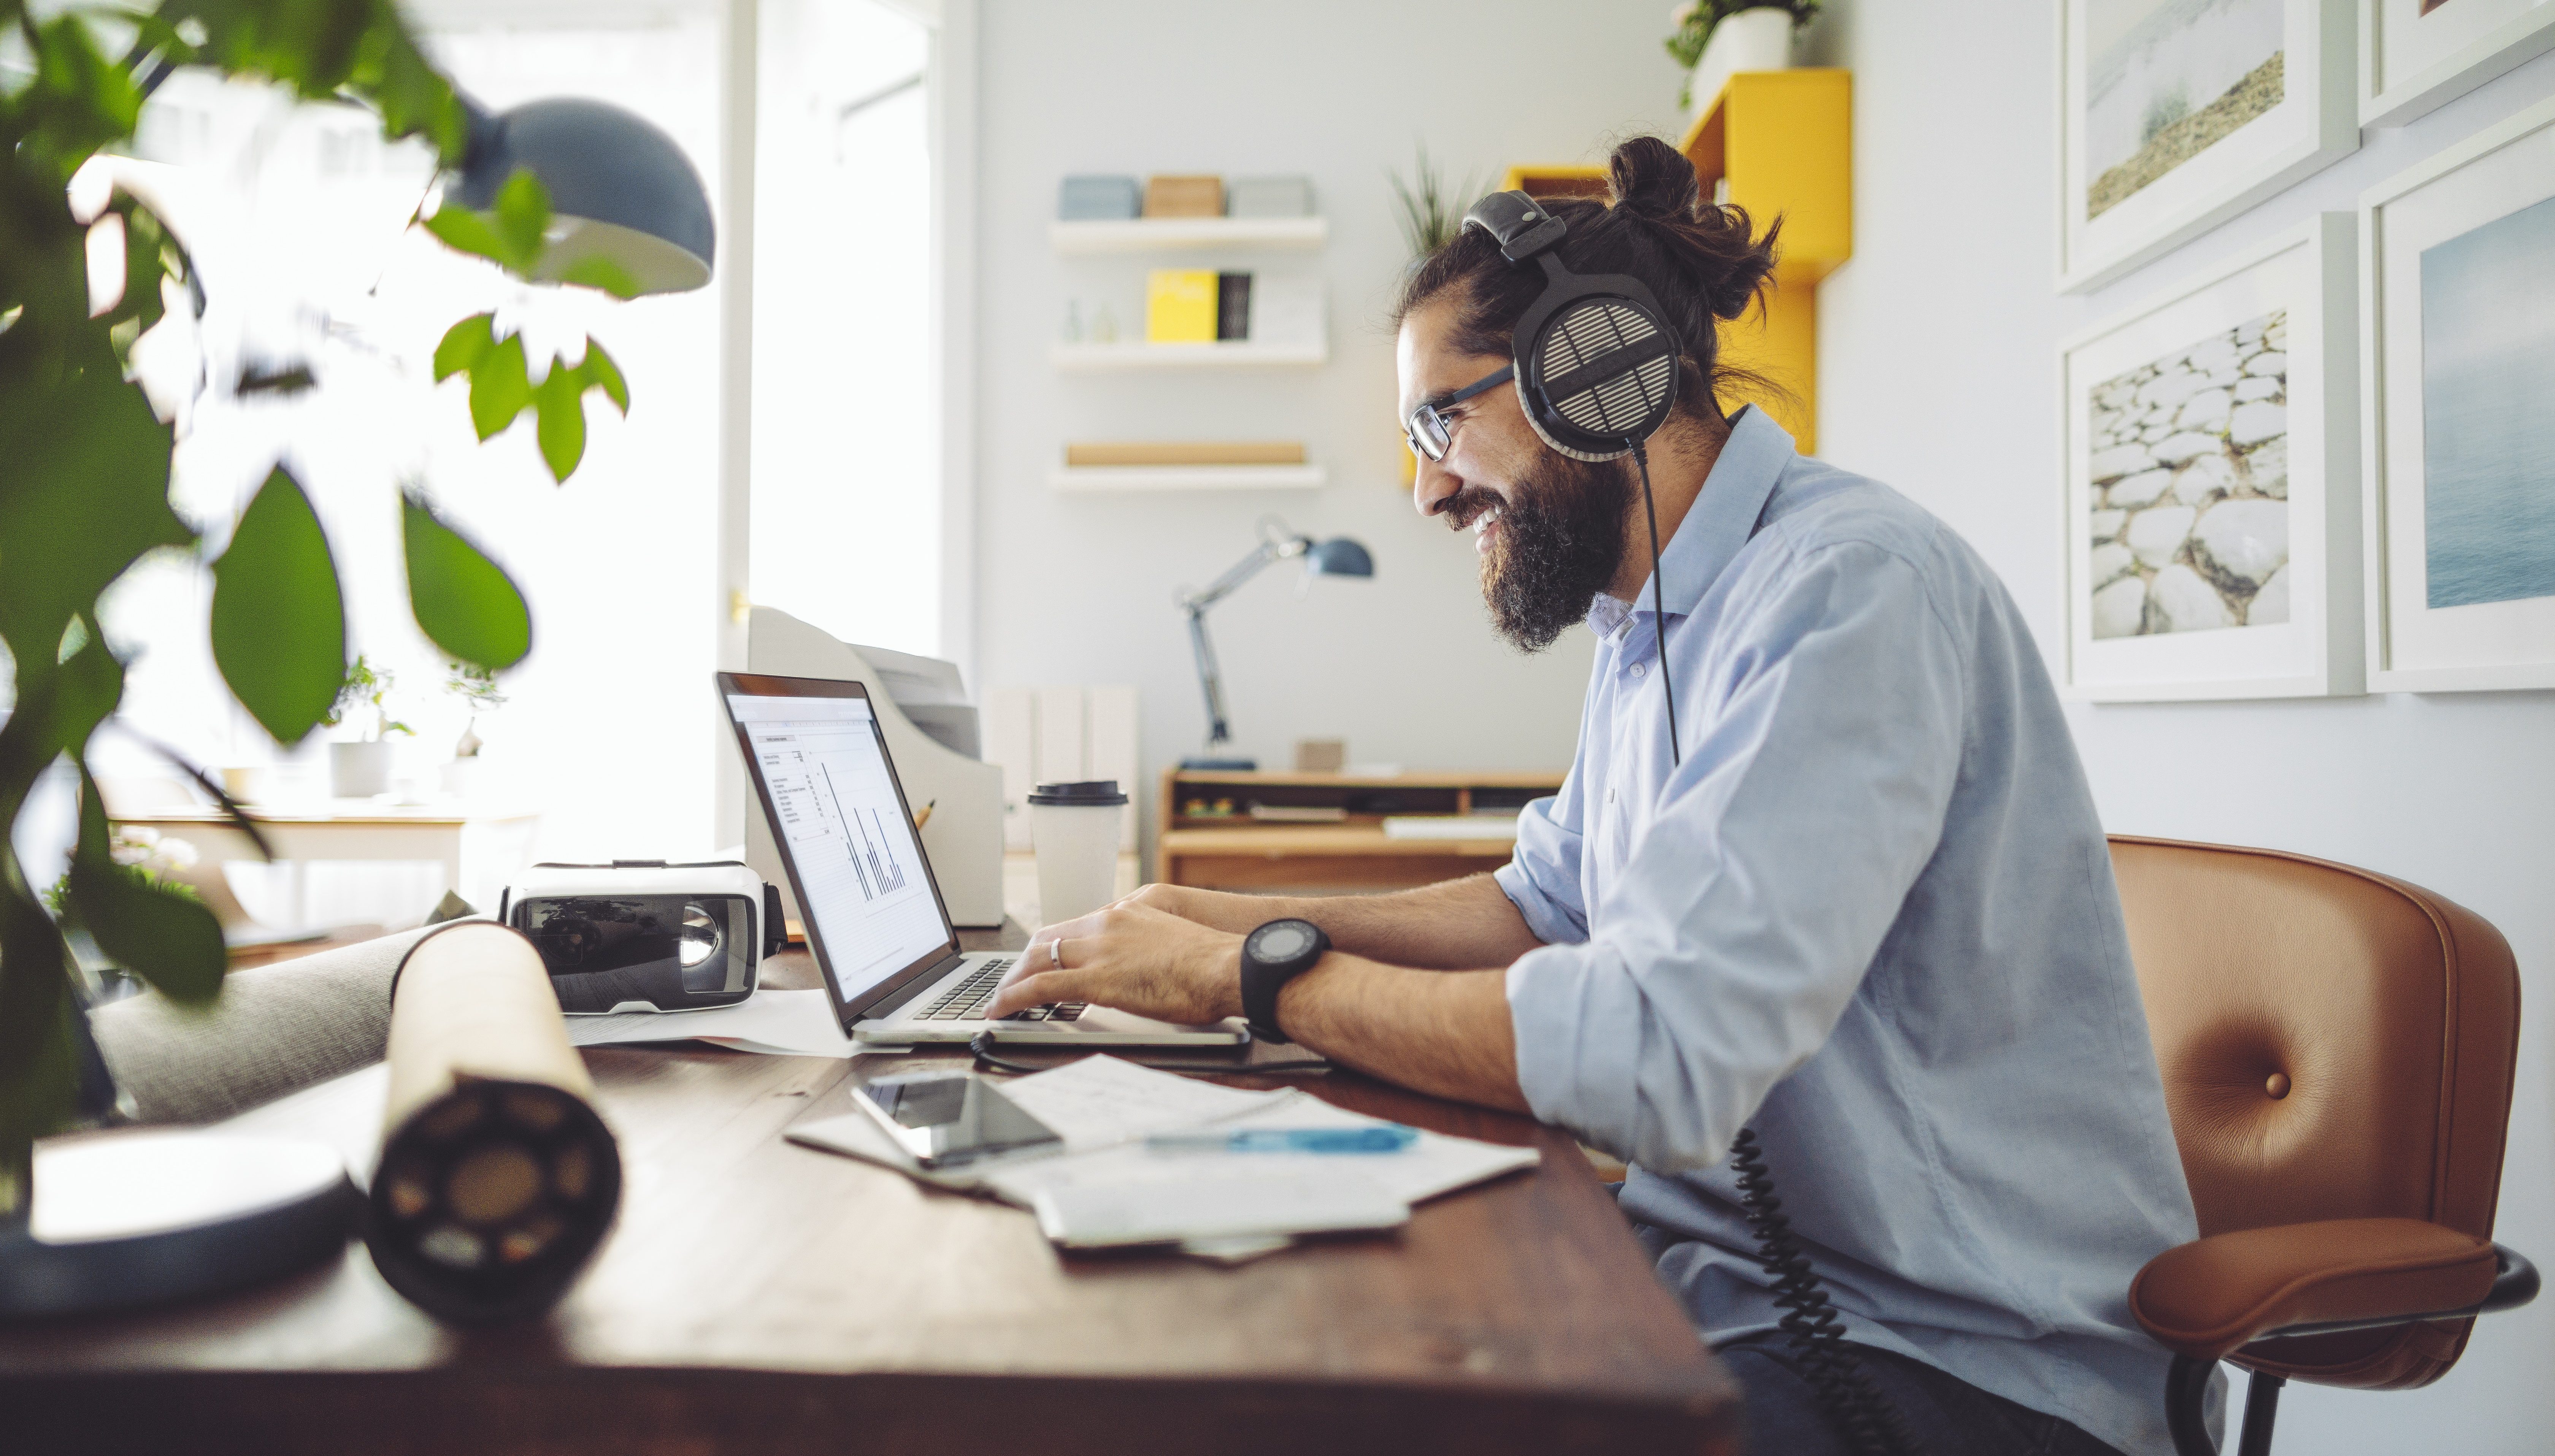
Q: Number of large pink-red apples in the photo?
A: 0